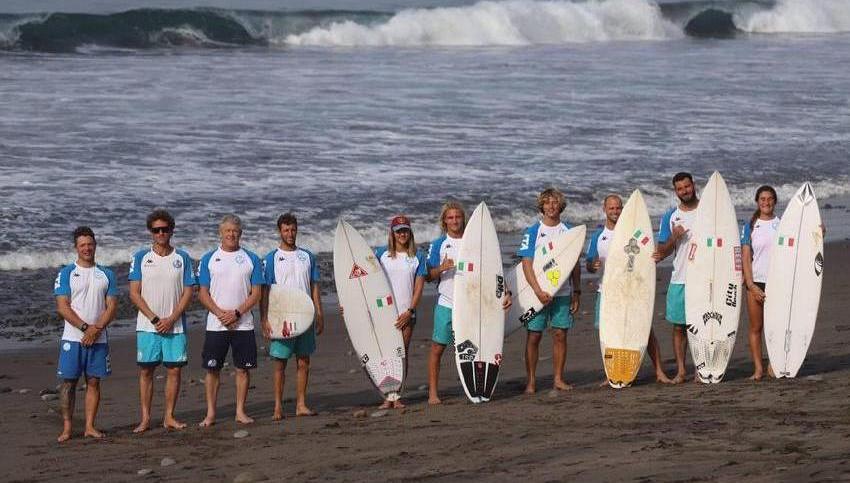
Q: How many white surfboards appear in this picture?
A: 7